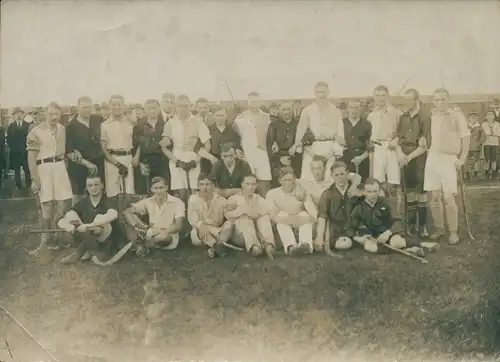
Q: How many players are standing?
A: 13